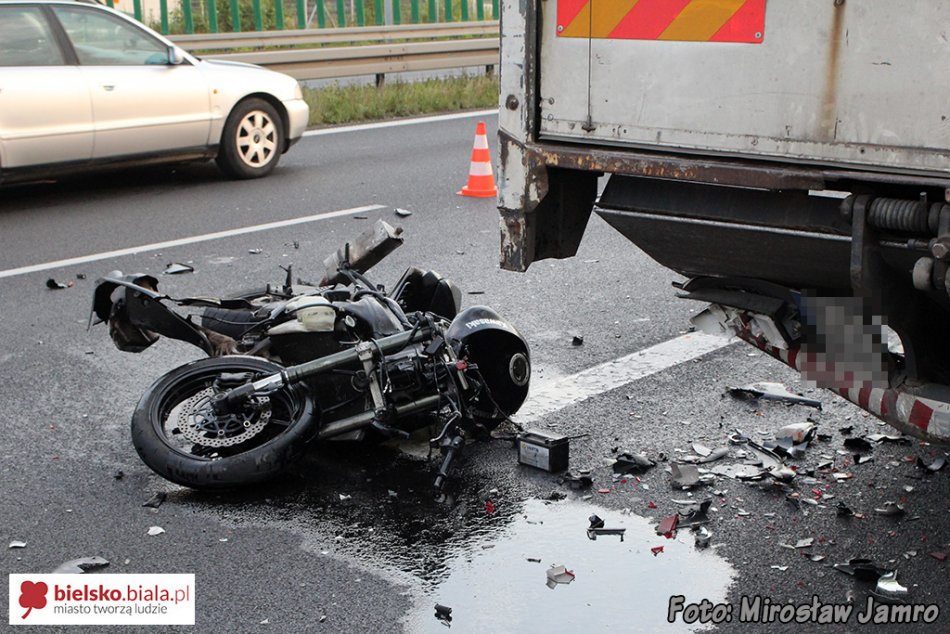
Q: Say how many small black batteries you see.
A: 1